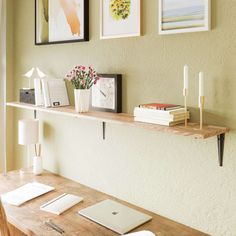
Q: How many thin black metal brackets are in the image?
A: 3